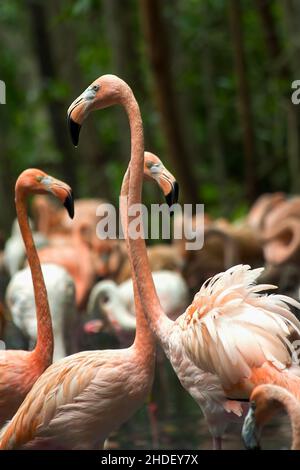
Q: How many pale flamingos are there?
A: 3